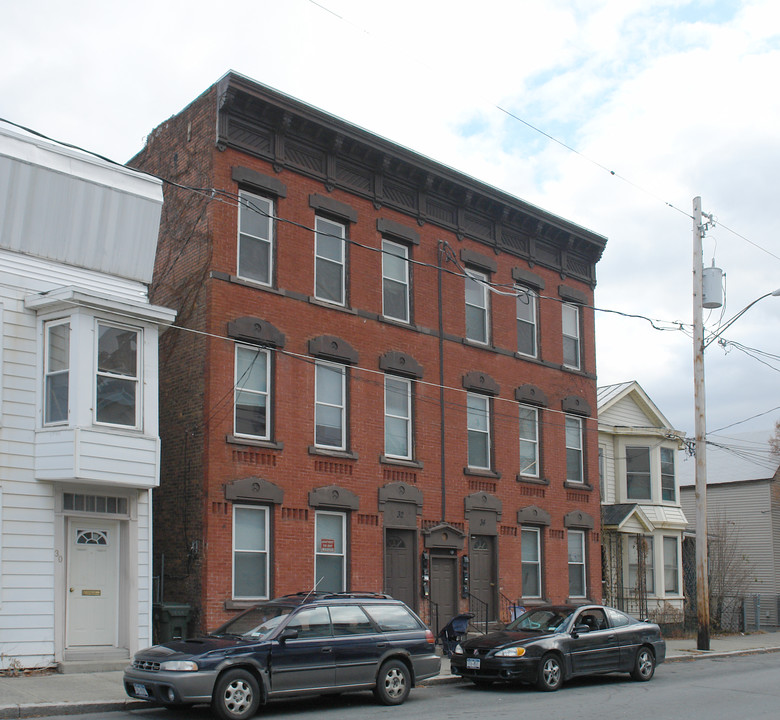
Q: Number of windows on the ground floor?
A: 4